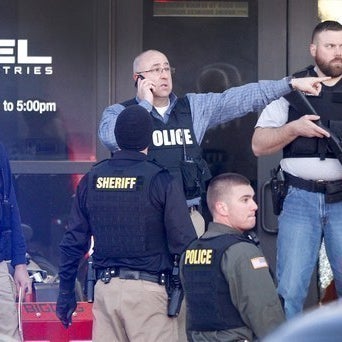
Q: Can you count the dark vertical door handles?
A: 1